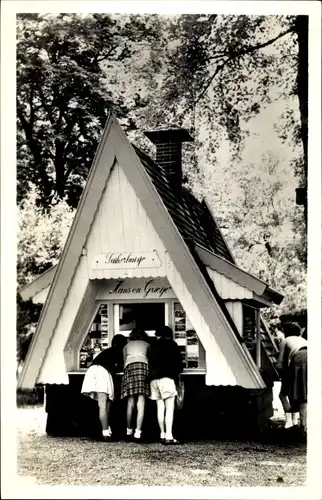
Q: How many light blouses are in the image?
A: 2